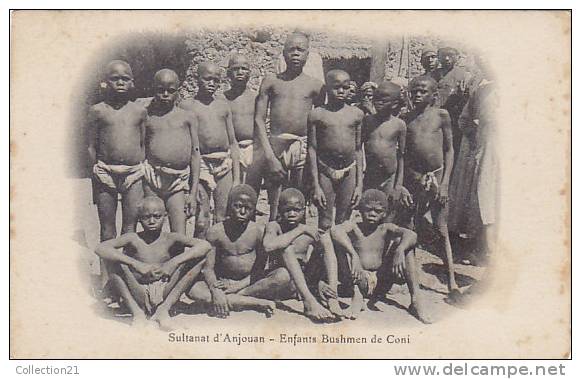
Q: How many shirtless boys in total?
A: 12